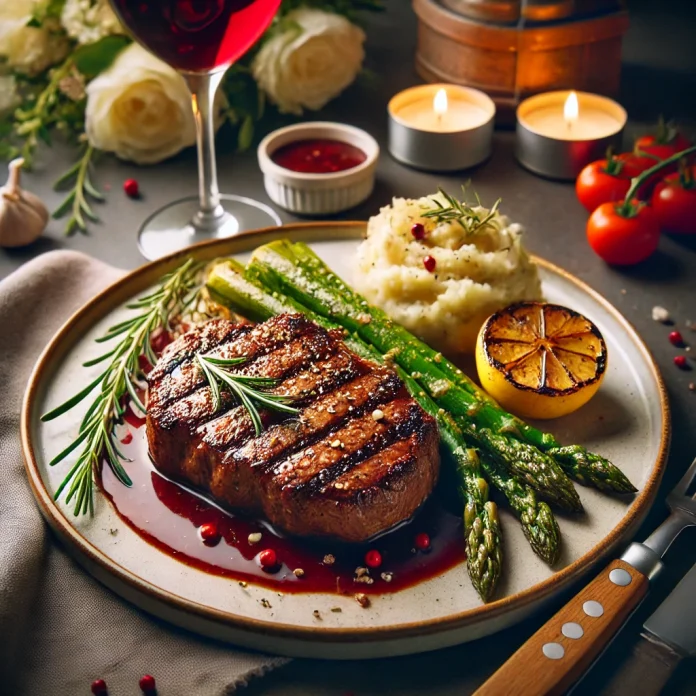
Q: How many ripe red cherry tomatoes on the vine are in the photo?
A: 5